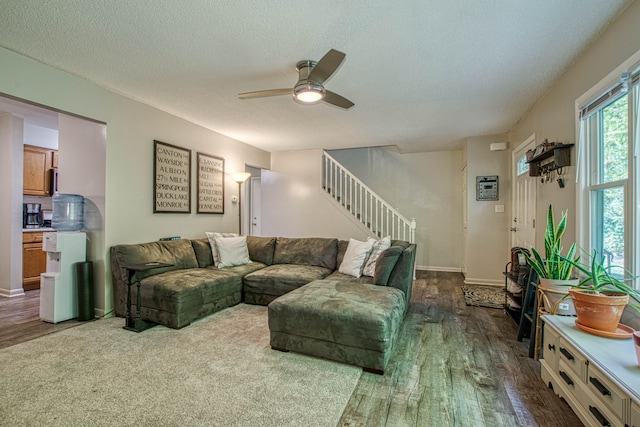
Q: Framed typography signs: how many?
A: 2